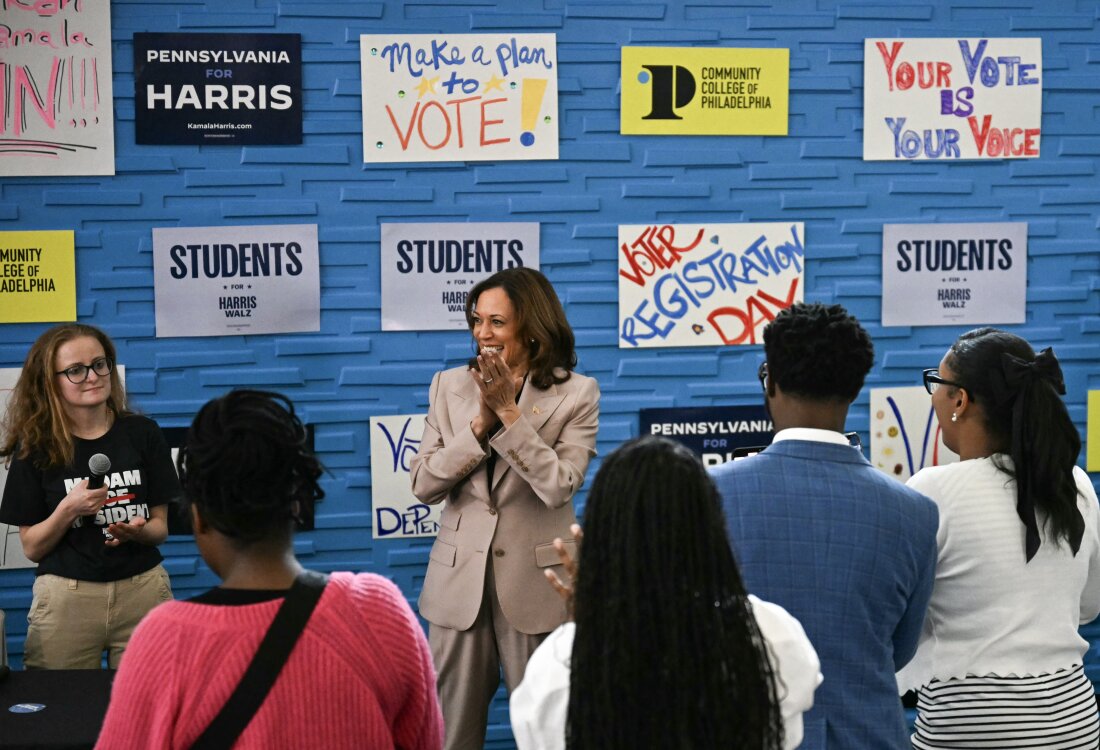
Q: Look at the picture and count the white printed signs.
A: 3